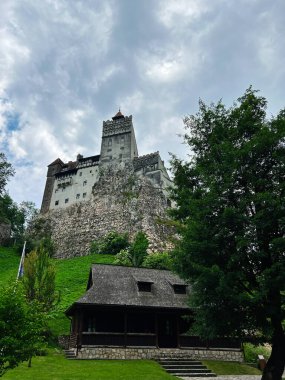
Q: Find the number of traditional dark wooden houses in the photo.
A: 1